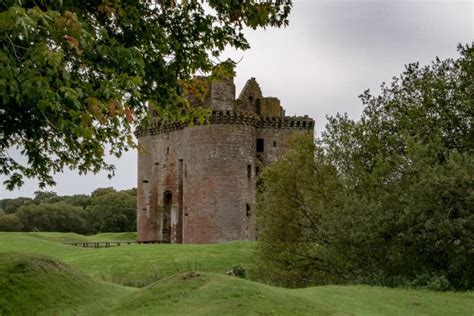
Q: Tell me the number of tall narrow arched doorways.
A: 1